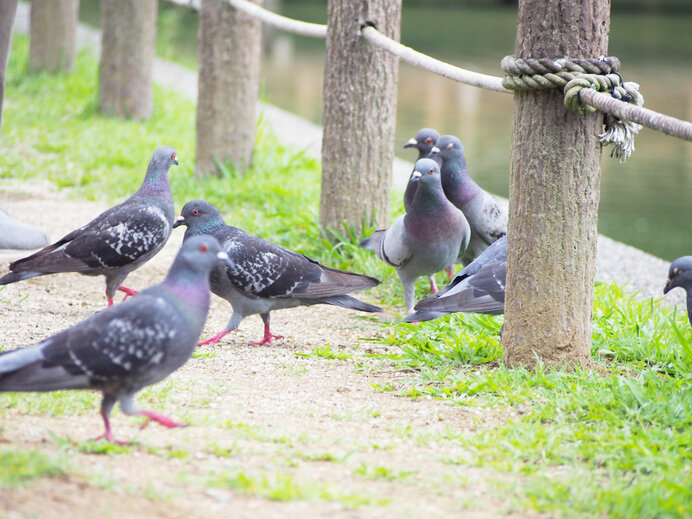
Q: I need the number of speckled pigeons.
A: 3